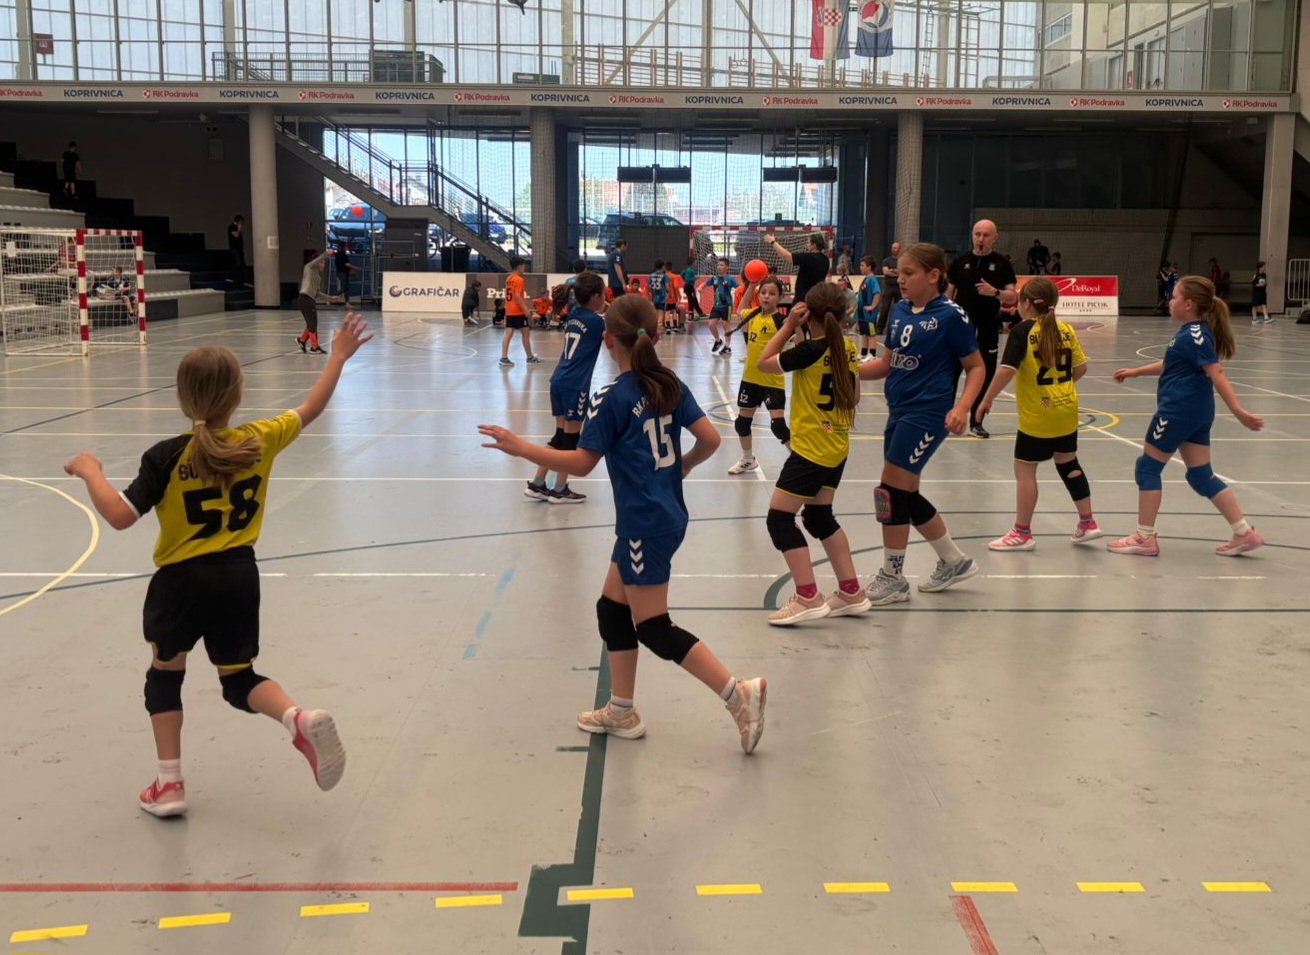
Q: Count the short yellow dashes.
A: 10